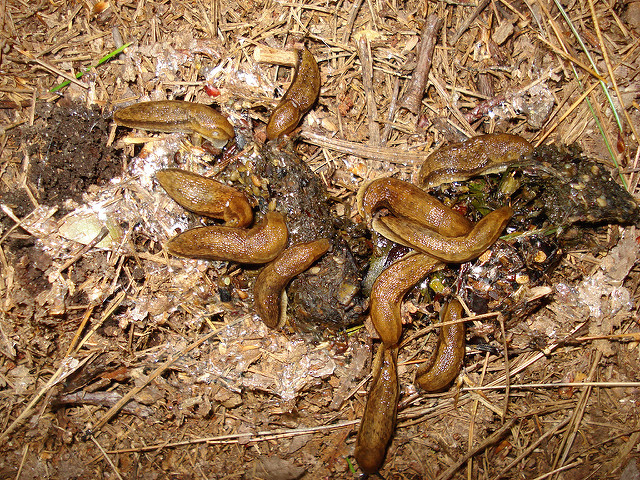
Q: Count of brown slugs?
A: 11